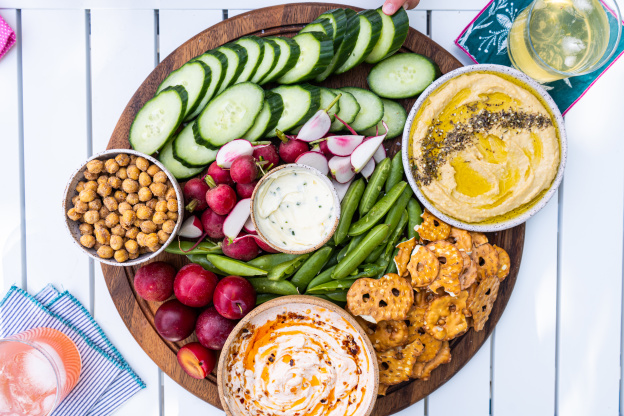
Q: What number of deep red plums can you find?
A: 6